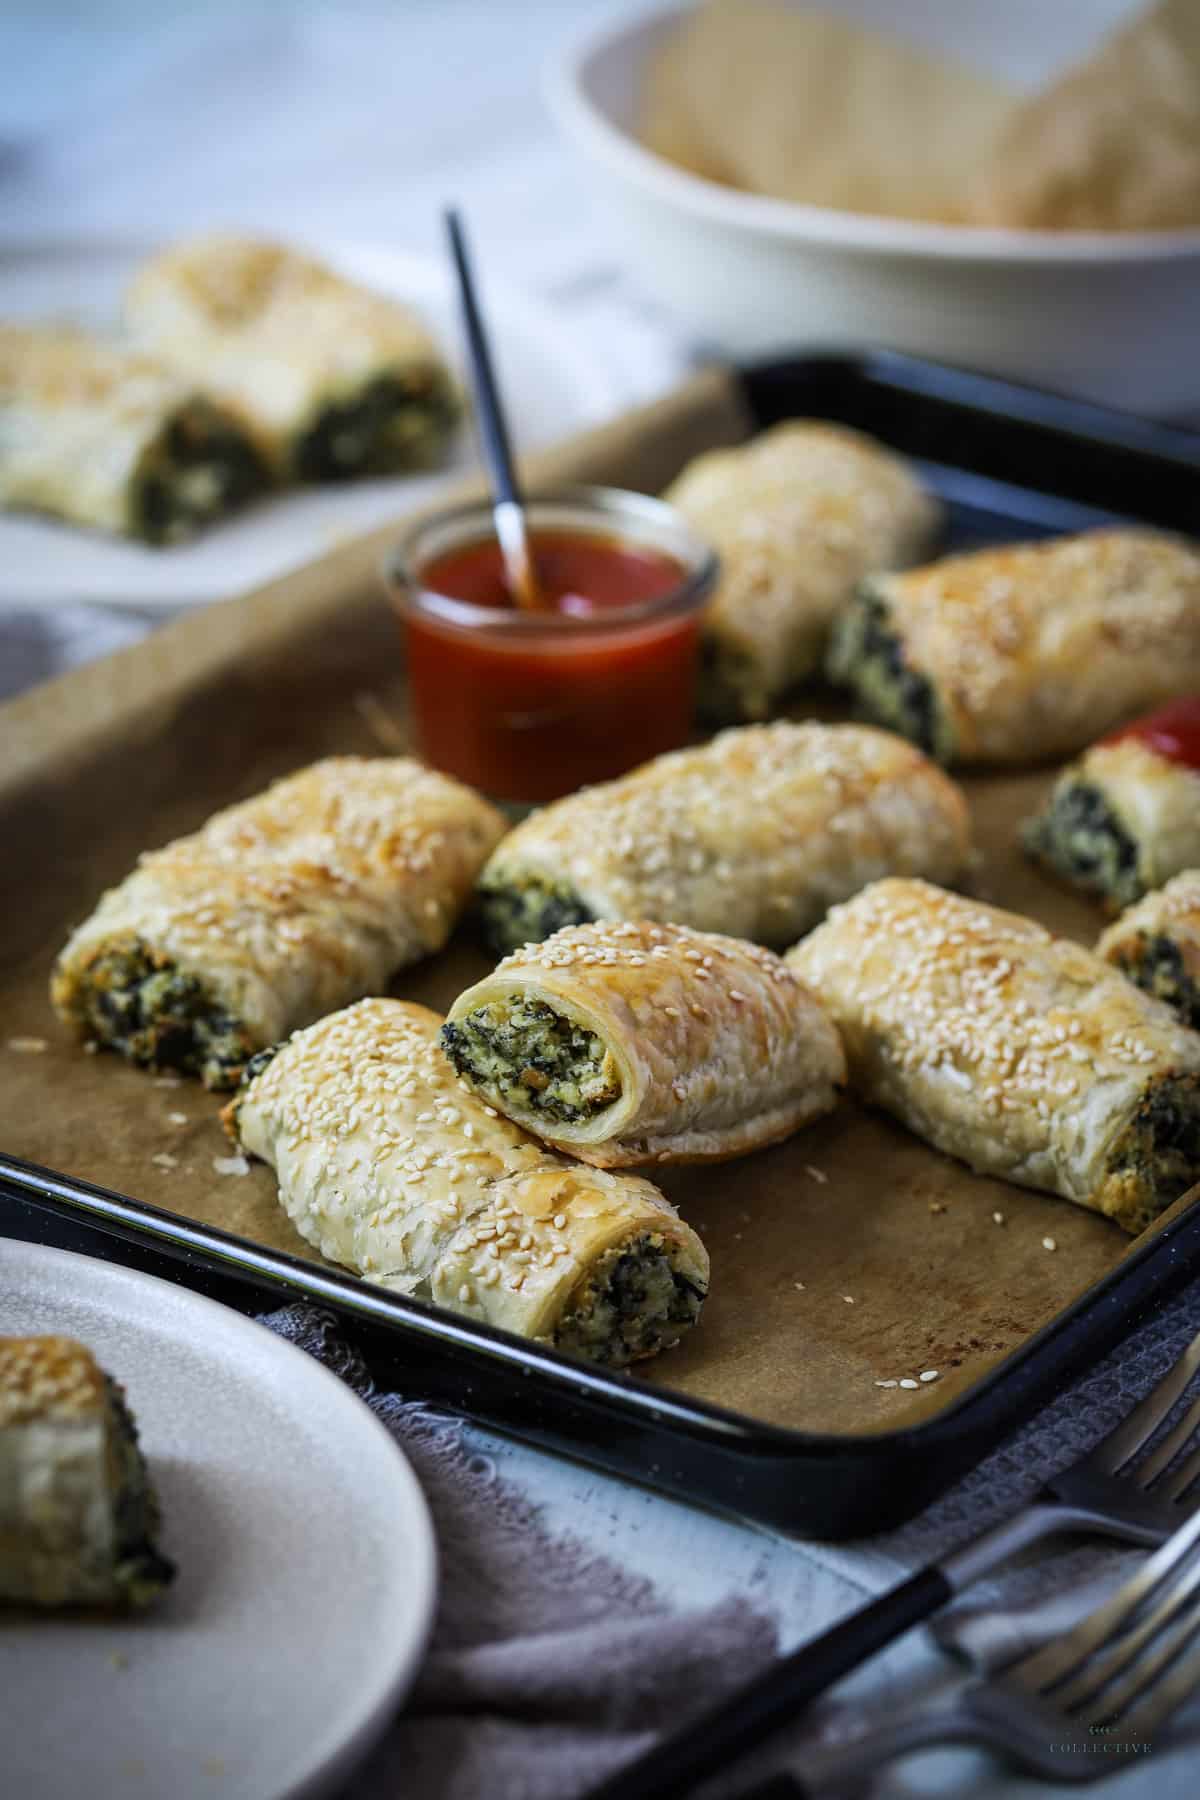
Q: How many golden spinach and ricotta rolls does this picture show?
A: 12